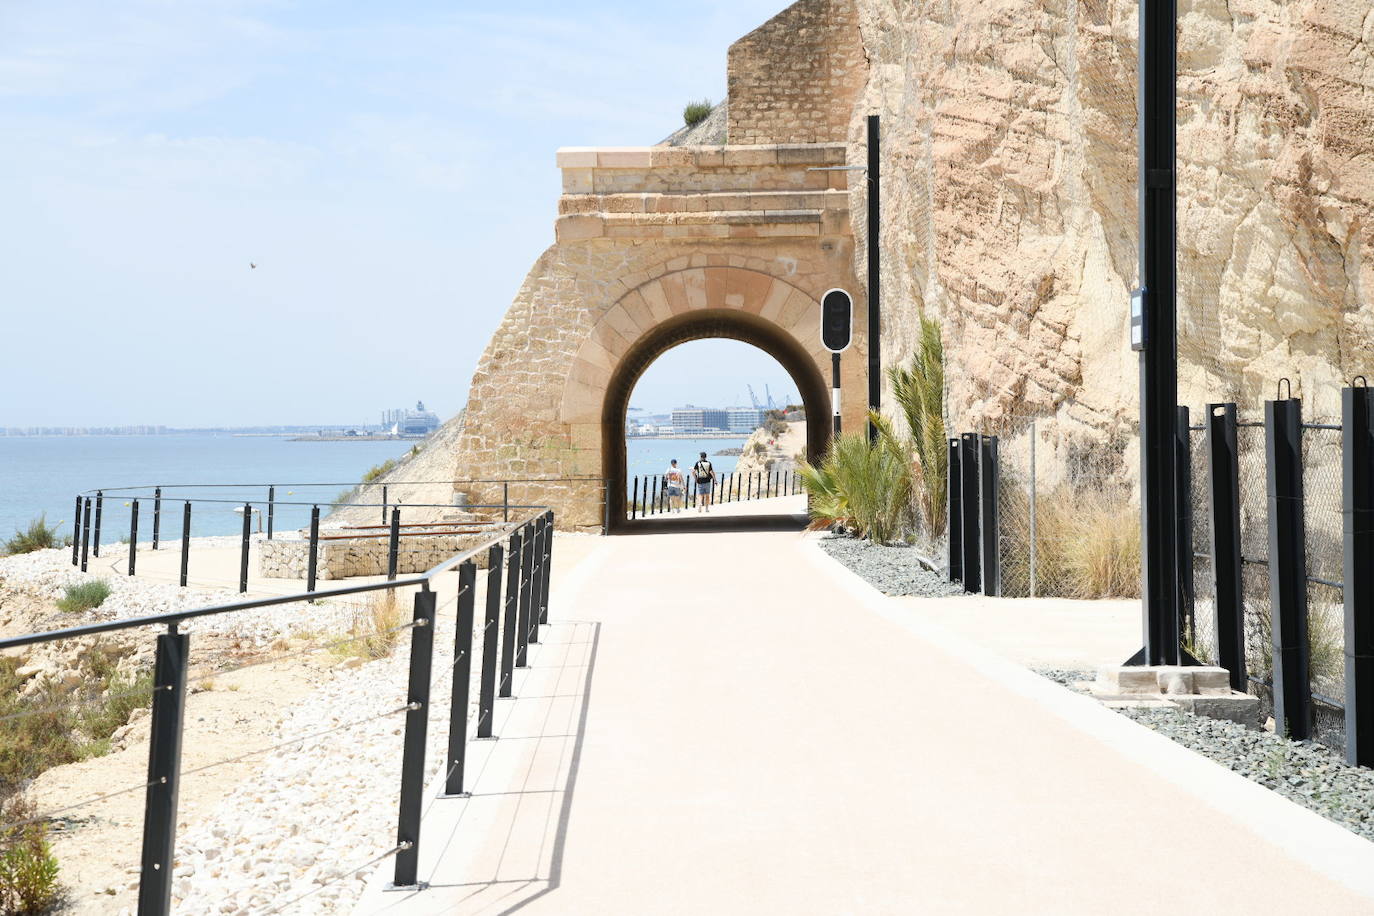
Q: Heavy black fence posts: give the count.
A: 7